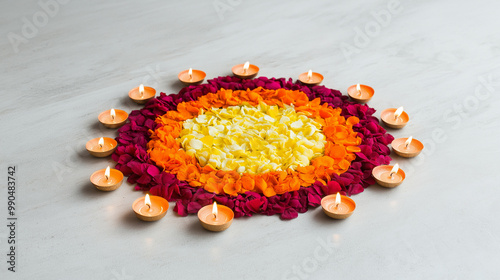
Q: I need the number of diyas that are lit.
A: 14